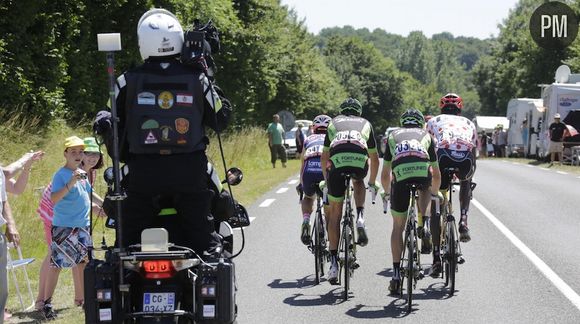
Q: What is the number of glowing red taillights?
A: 1